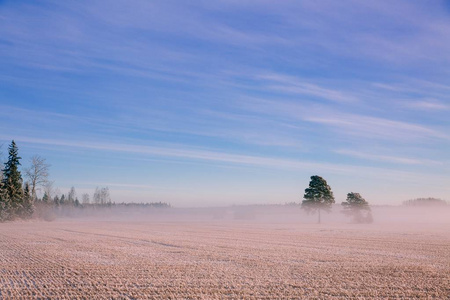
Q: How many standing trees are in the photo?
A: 2